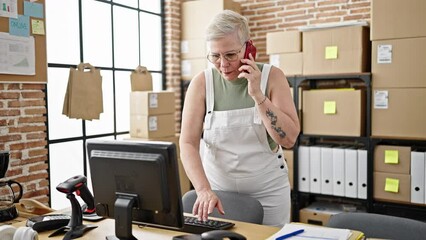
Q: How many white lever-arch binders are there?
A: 7